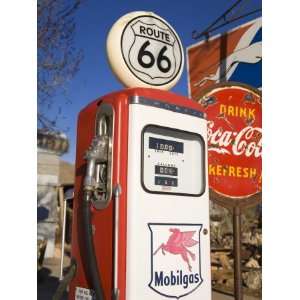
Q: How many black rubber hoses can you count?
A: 1